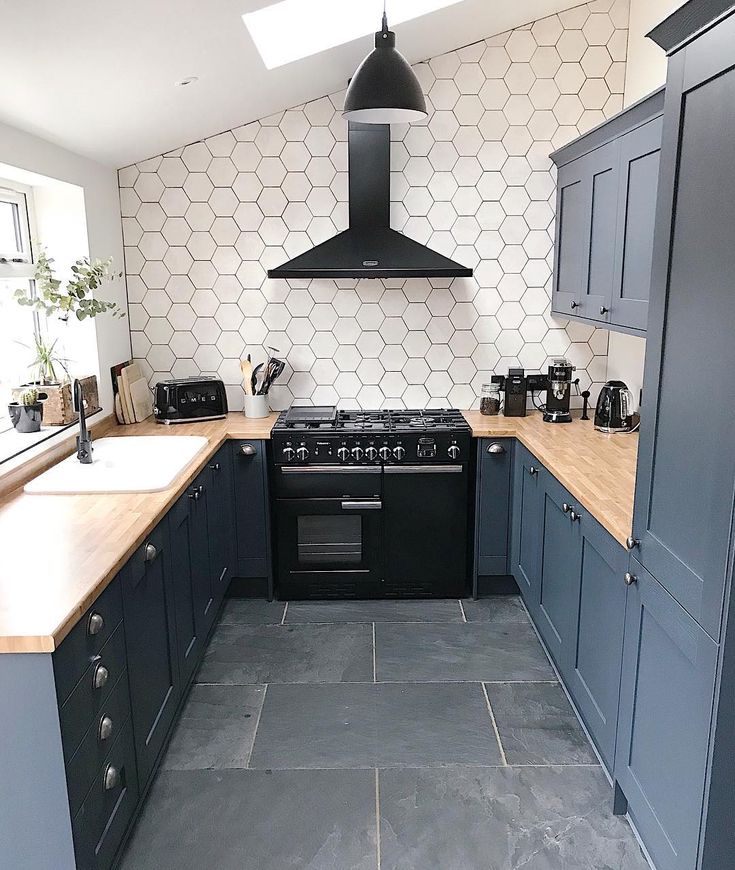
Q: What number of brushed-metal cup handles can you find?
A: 7